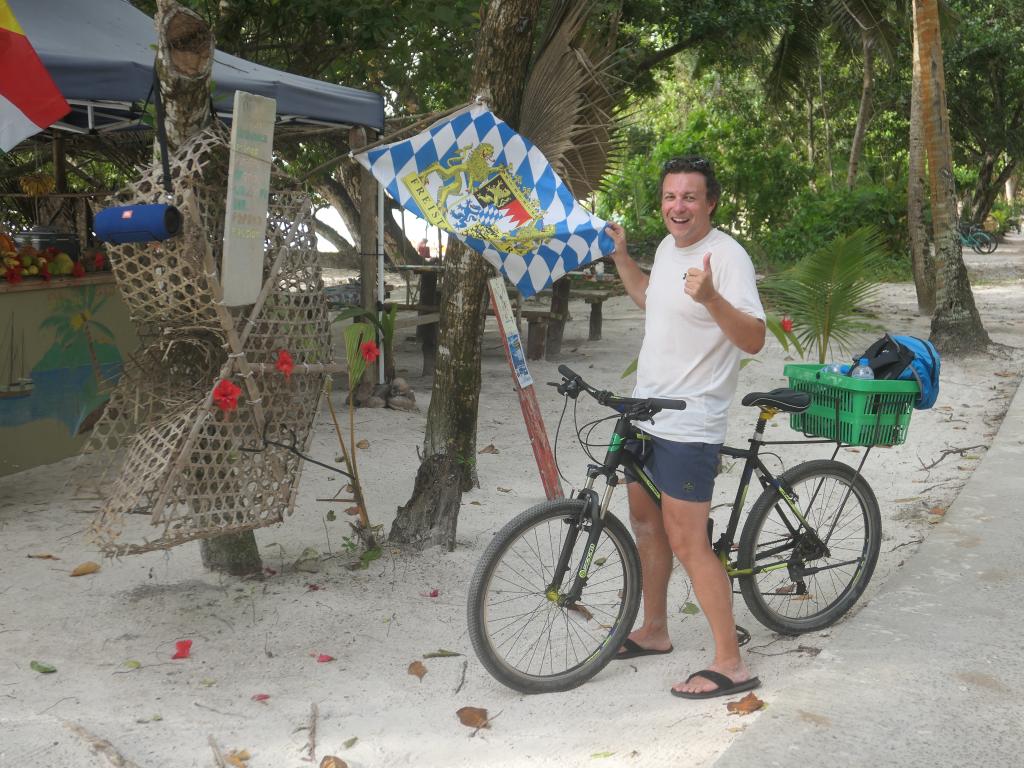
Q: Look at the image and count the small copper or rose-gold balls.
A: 0